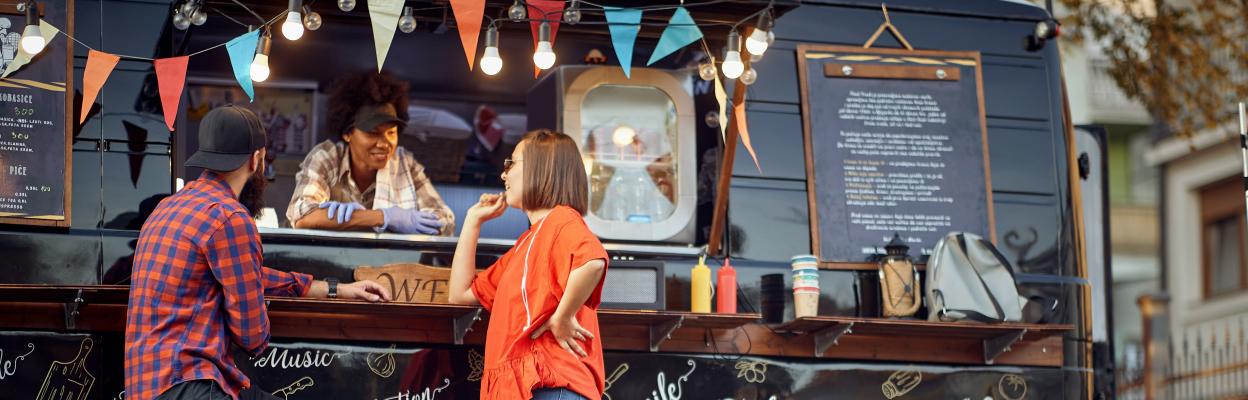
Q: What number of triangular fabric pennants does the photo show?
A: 11